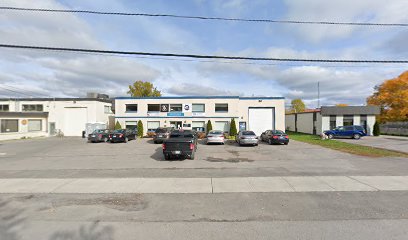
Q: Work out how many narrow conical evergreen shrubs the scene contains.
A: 5